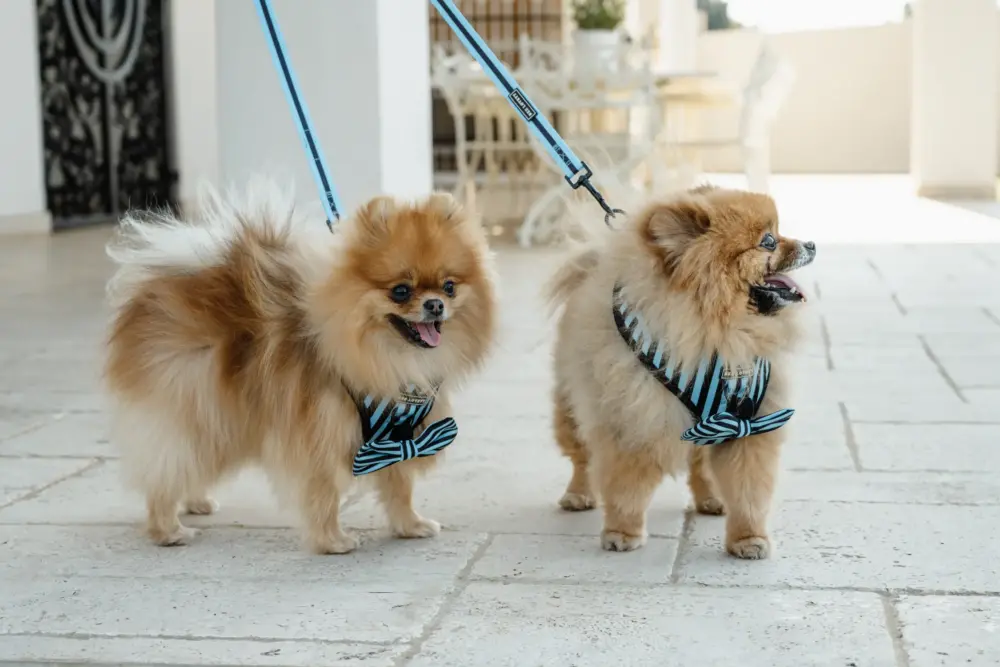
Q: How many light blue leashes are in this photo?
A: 2